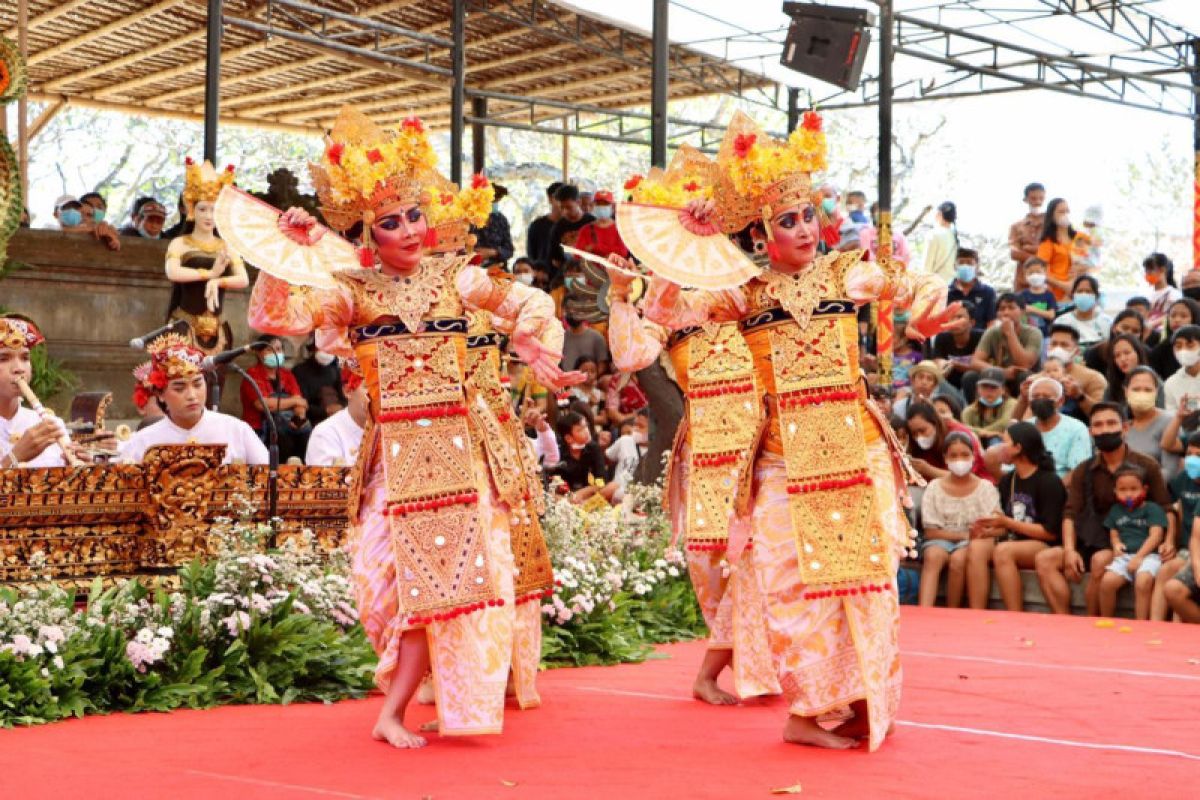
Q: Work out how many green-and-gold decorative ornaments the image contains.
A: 2